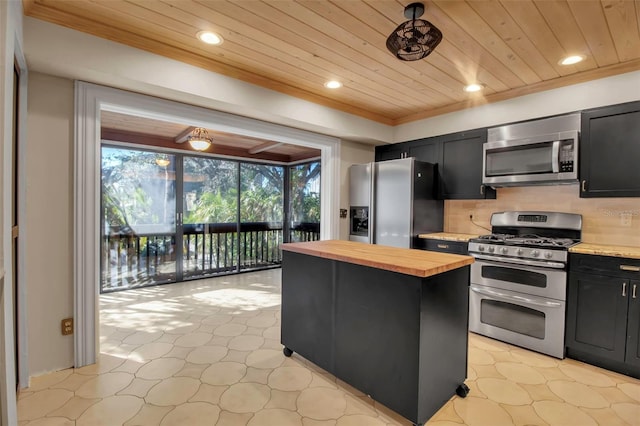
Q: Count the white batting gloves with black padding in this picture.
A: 0